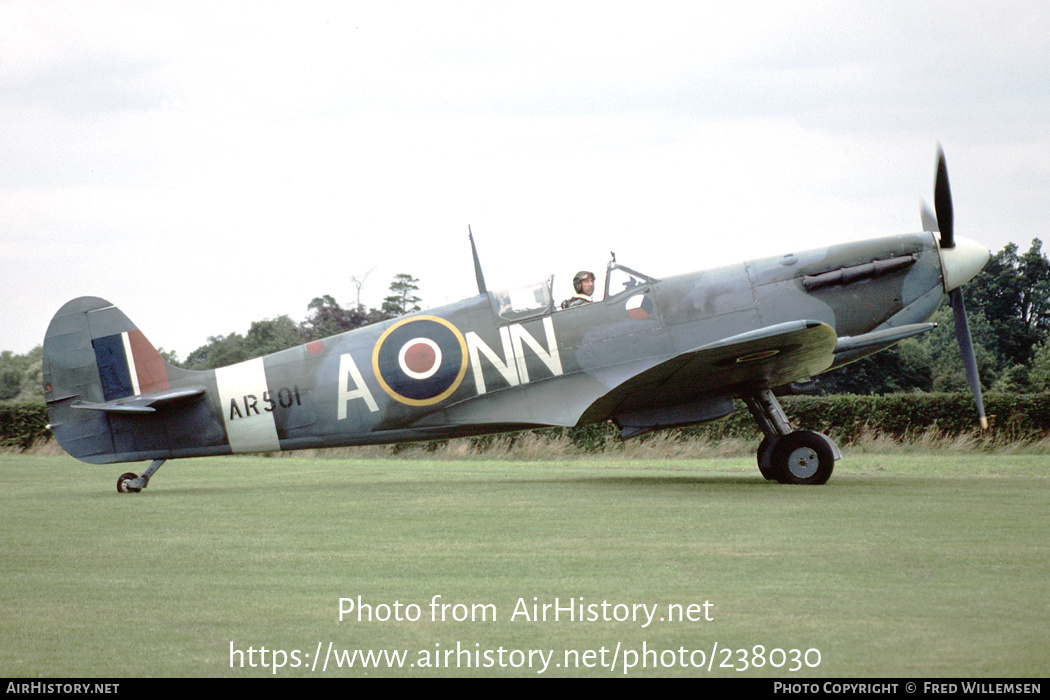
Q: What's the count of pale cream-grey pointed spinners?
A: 1